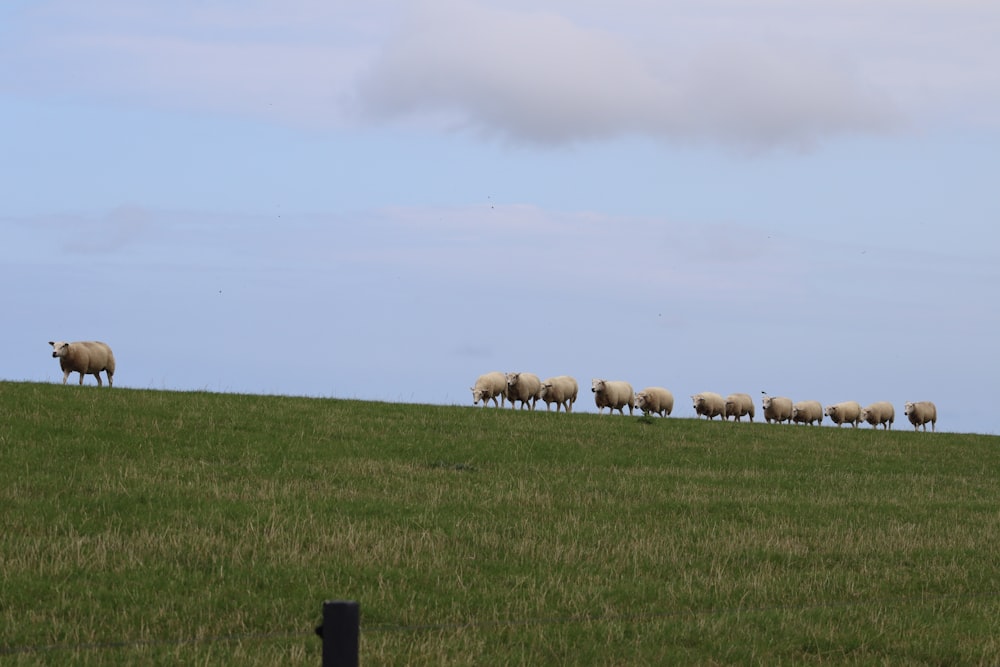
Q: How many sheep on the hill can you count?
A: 13